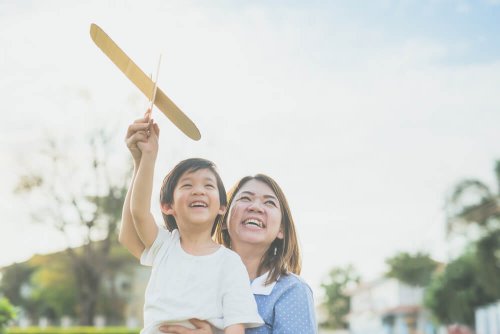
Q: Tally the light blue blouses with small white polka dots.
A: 1